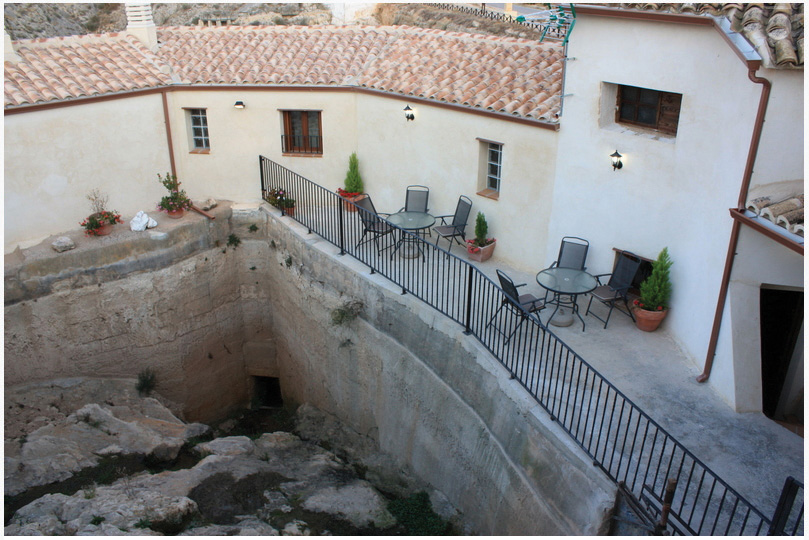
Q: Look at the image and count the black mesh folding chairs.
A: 6